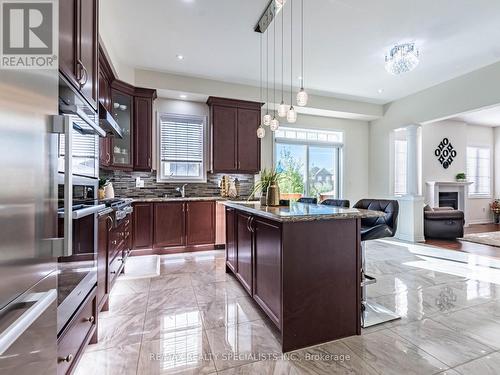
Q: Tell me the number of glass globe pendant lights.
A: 6